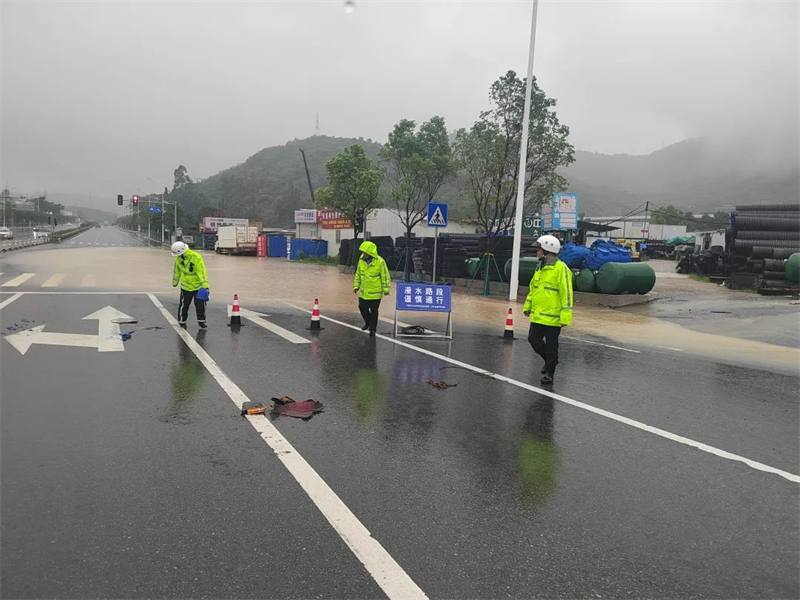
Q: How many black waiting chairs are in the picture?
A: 0